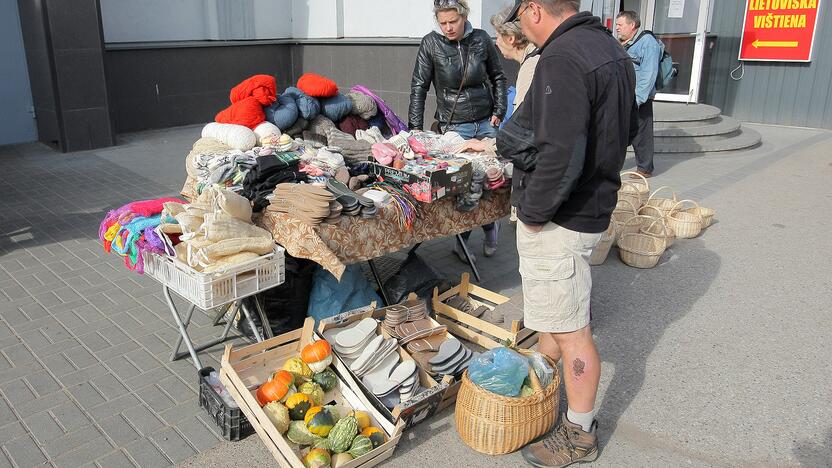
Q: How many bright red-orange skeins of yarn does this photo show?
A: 3